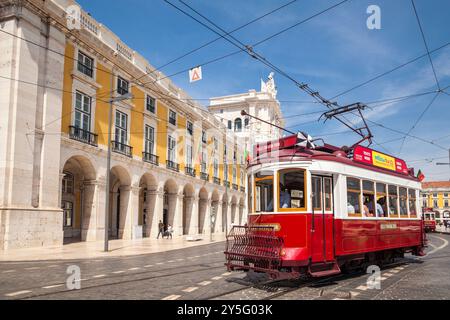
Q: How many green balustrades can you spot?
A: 10